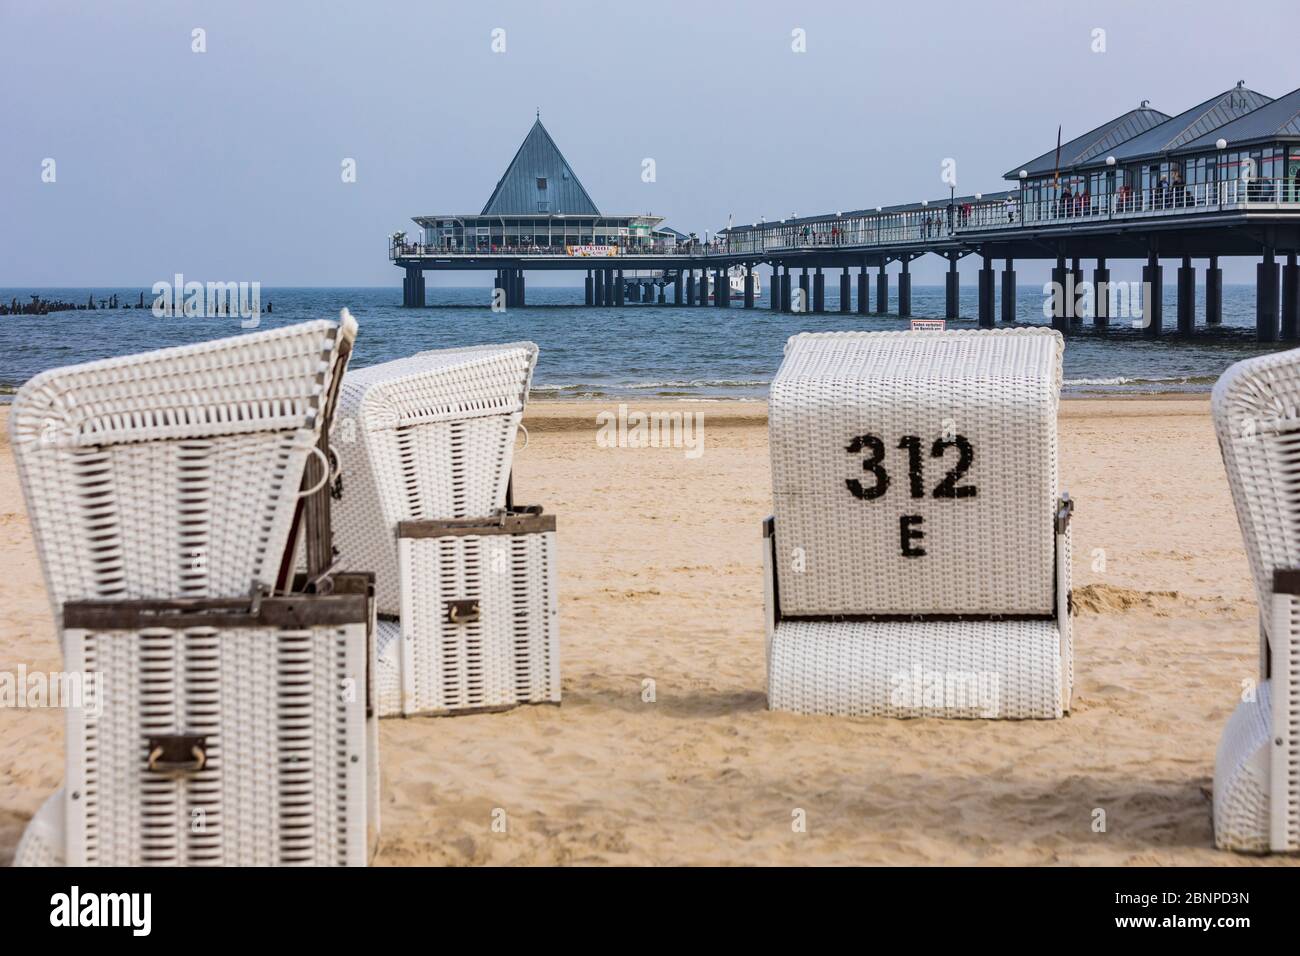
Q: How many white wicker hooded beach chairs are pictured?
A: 4